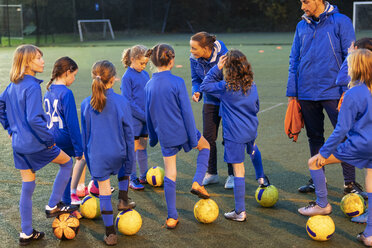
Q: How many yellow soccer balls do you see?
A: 7